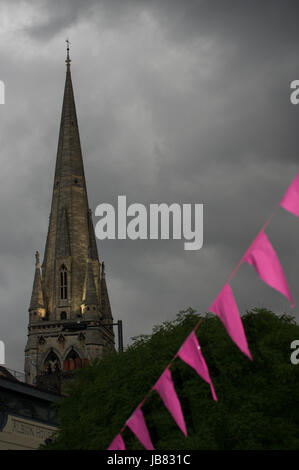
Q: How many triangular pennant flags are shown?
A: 7